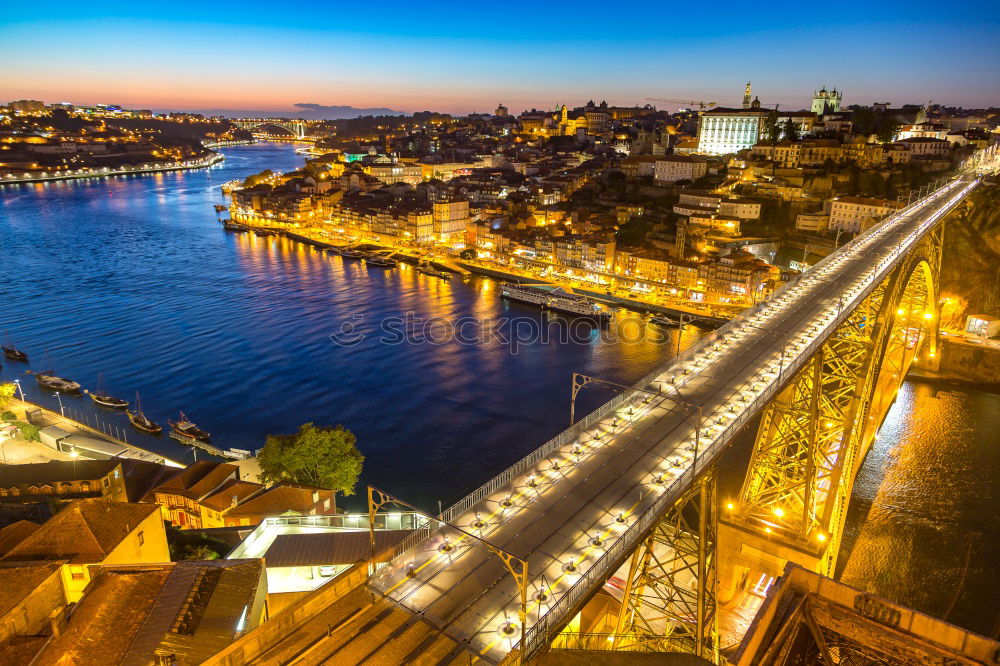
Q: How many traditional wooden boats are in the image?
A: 5